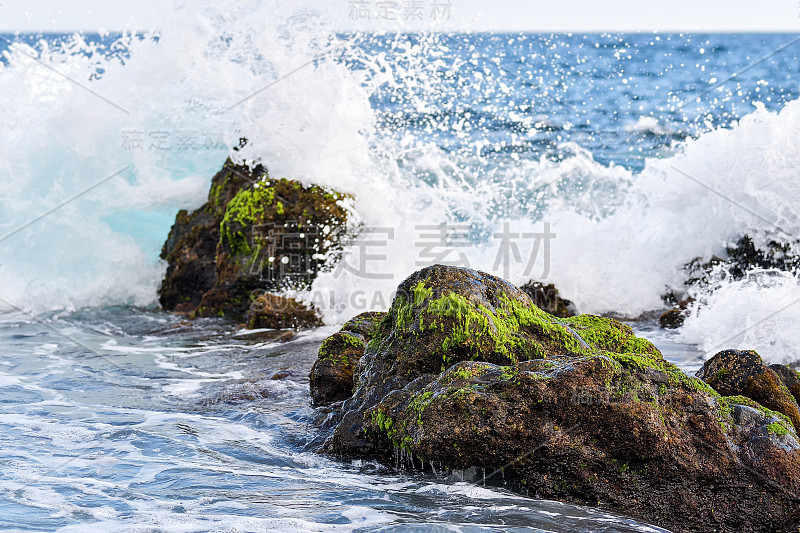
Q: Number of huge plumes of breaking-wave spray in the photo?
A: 2